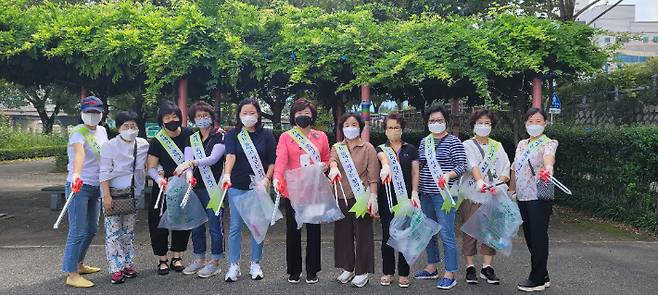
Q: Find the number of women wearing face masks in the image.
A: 11